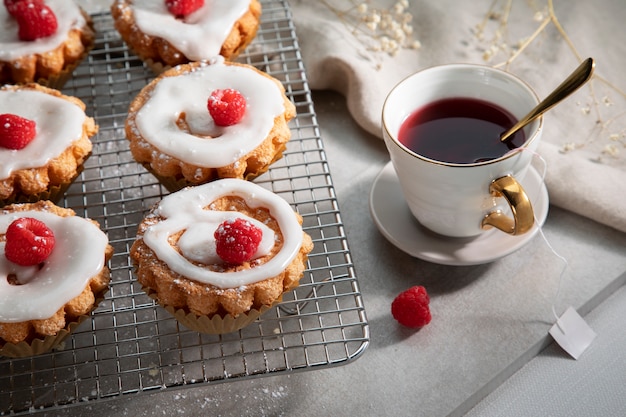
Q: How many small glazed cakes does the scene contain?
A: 6